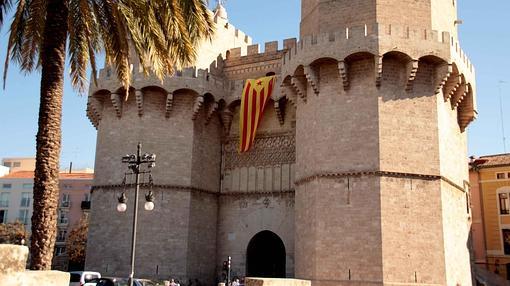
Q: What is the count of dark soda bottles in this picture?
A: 0